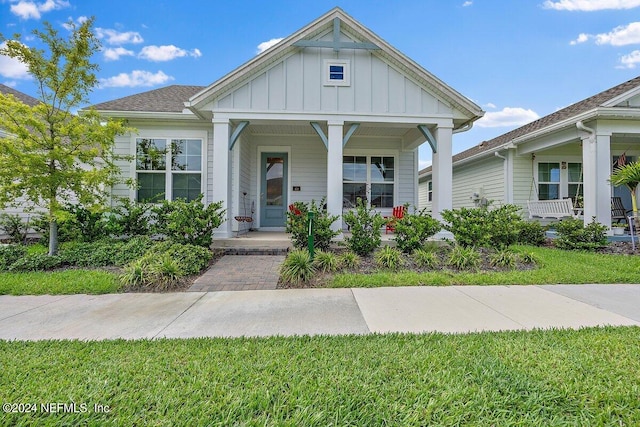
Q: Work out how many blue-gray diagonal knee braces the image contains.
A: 4